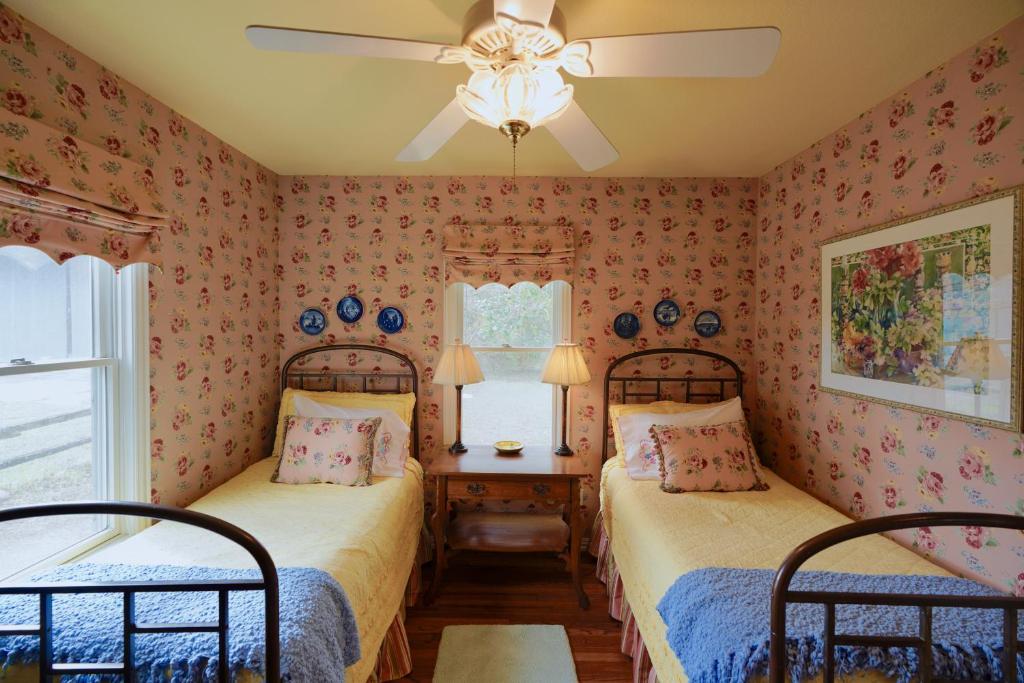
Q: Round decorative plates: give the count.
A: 6